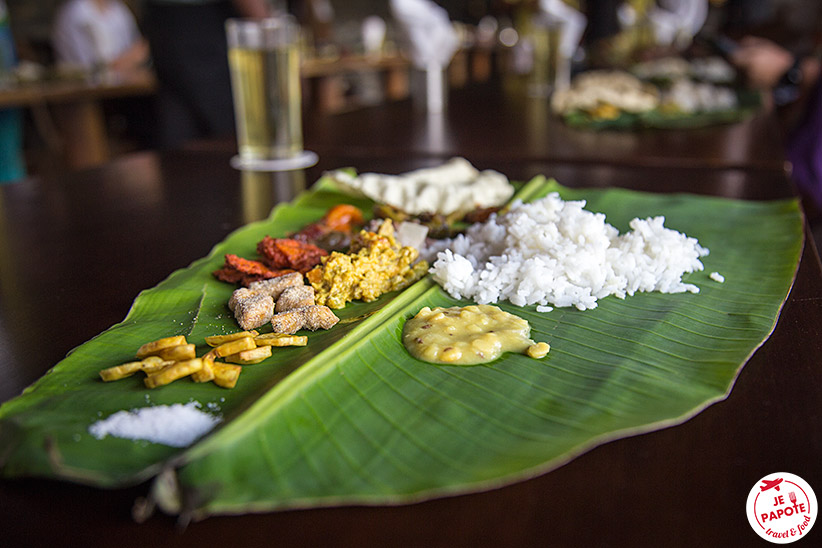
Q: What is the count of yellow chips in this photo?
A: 11